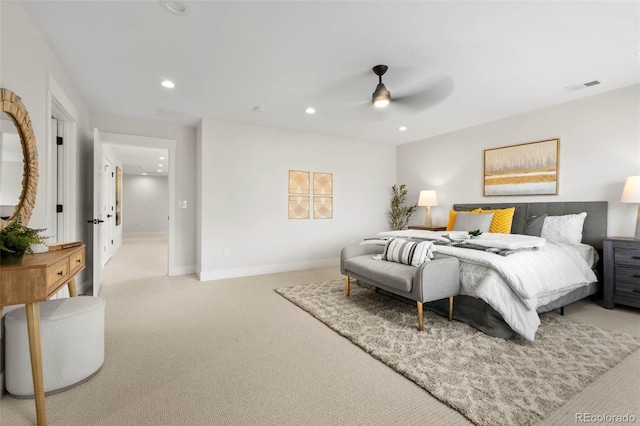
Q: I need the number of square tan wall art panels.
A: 4